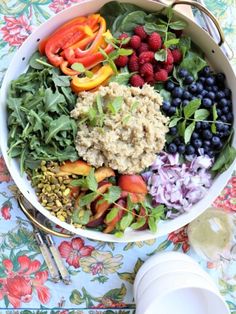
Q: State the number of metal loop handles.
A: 2